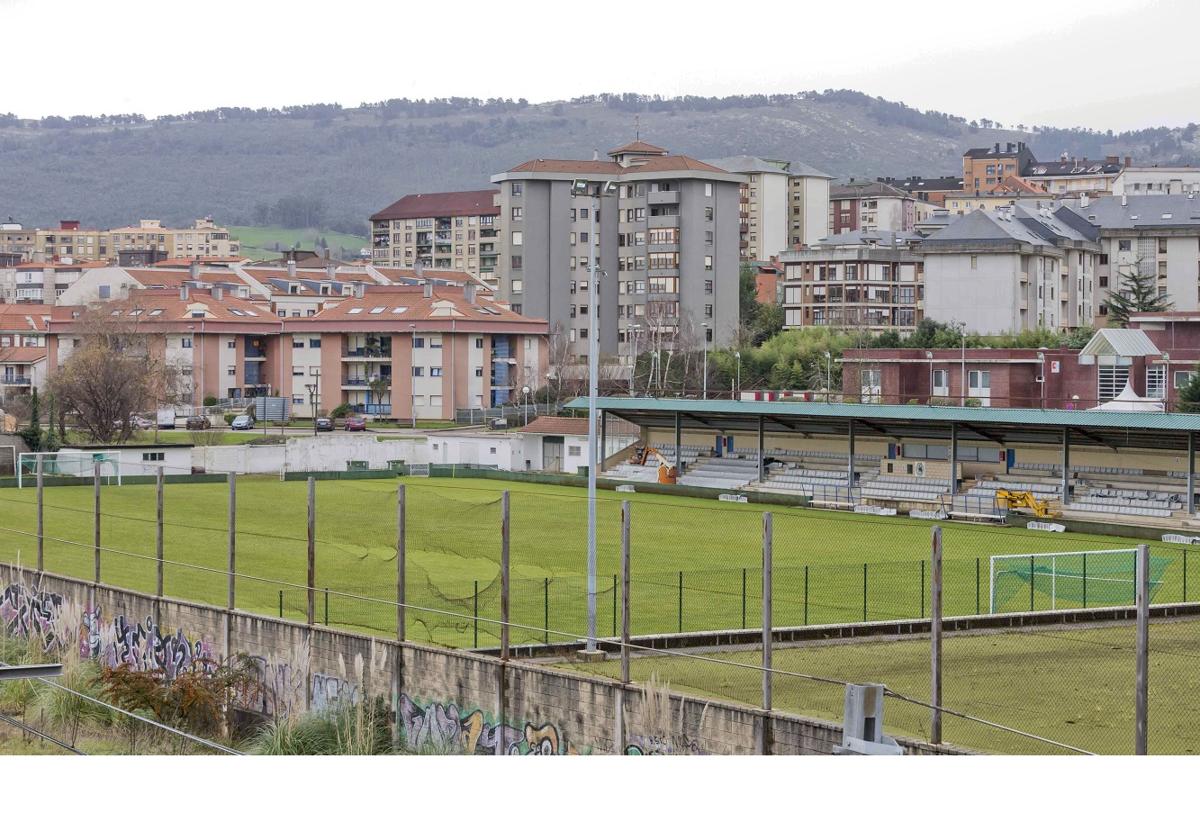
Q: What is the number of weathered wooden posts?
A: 11